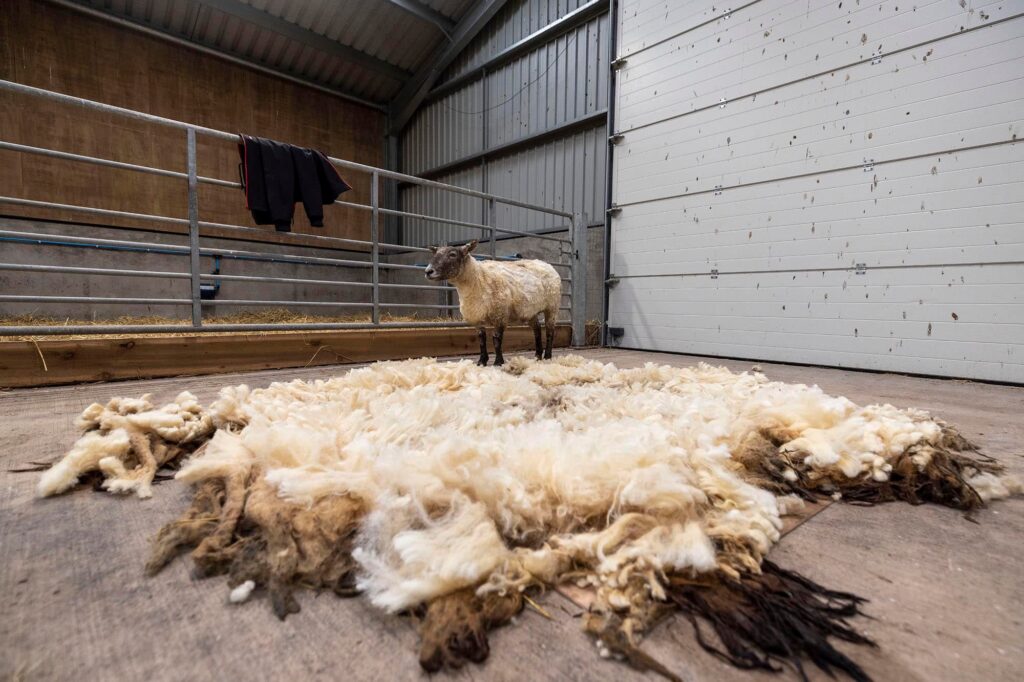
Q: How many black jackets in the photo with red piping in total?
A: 1